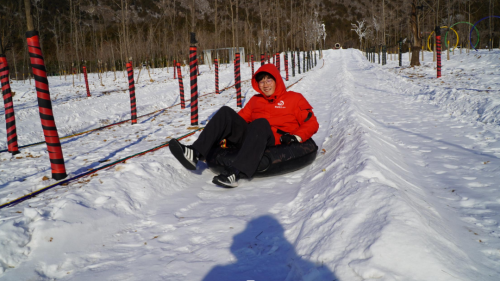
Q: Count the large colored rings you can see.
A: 3